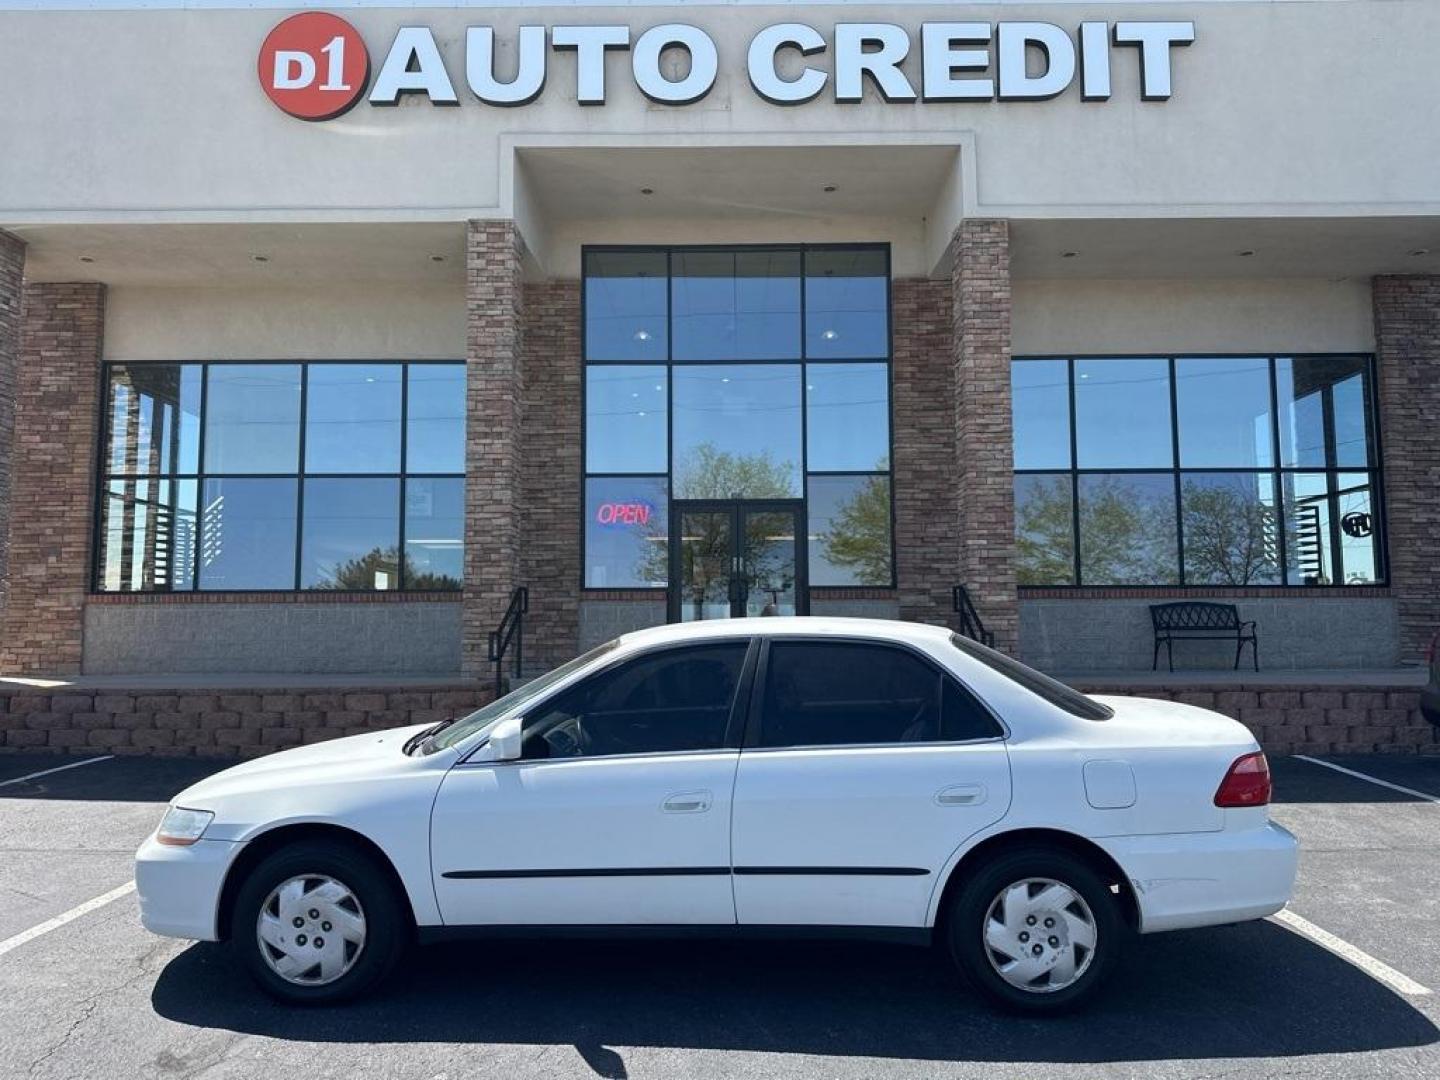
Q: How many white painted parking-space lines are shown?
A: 4